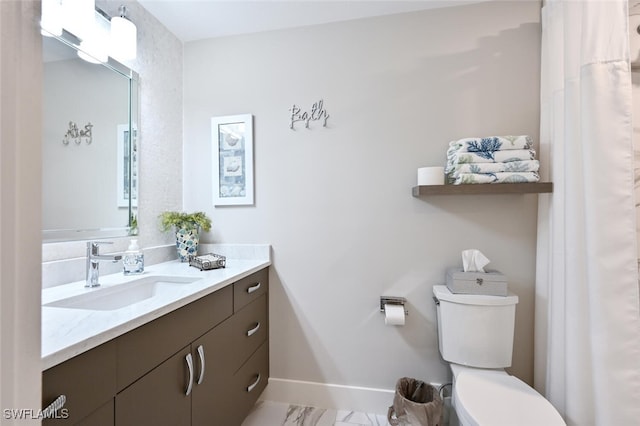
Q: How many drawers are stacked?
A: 3